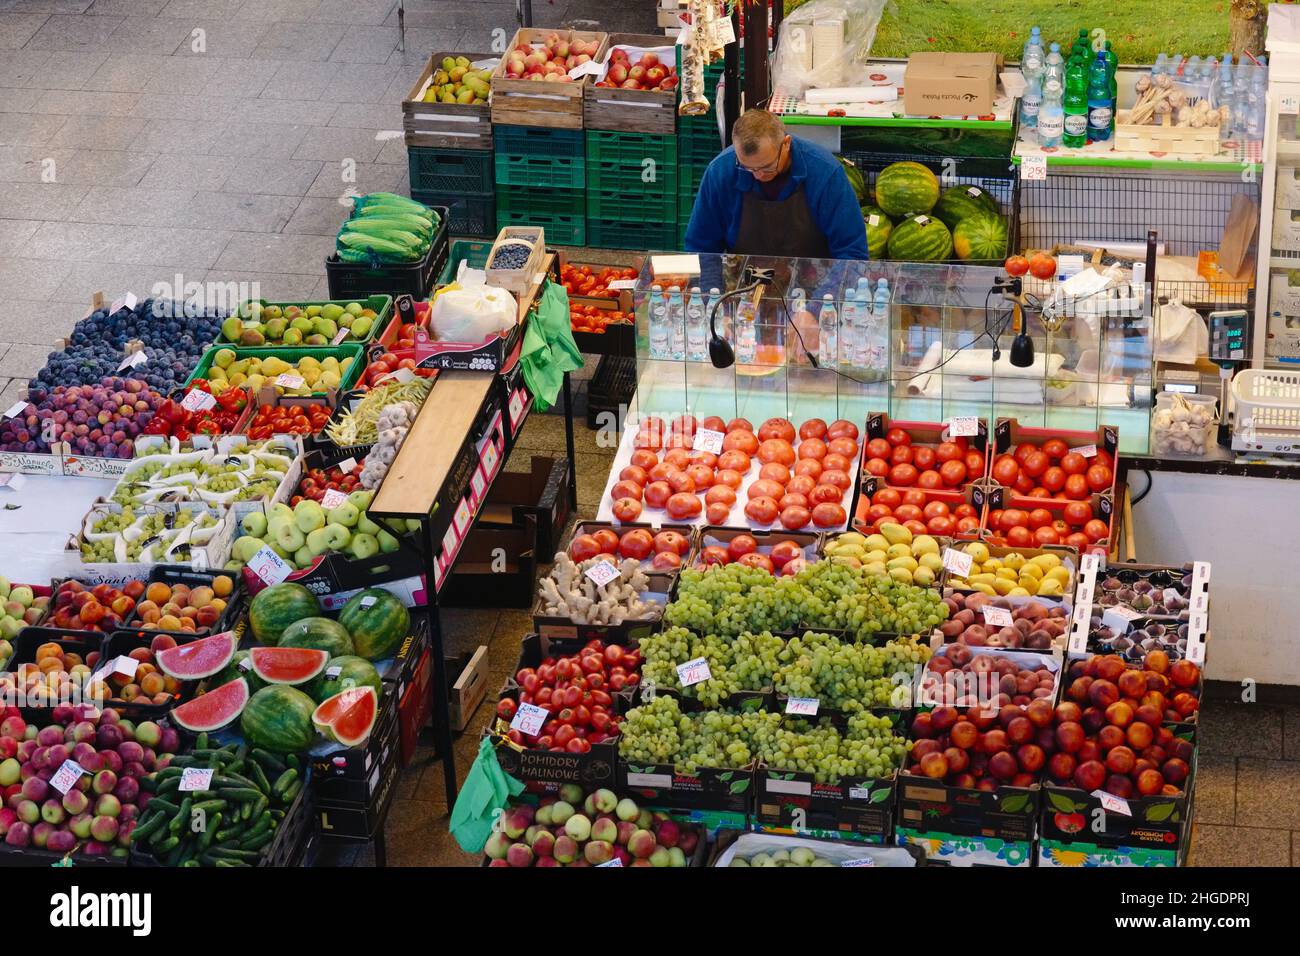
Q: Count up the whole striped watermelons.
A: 12